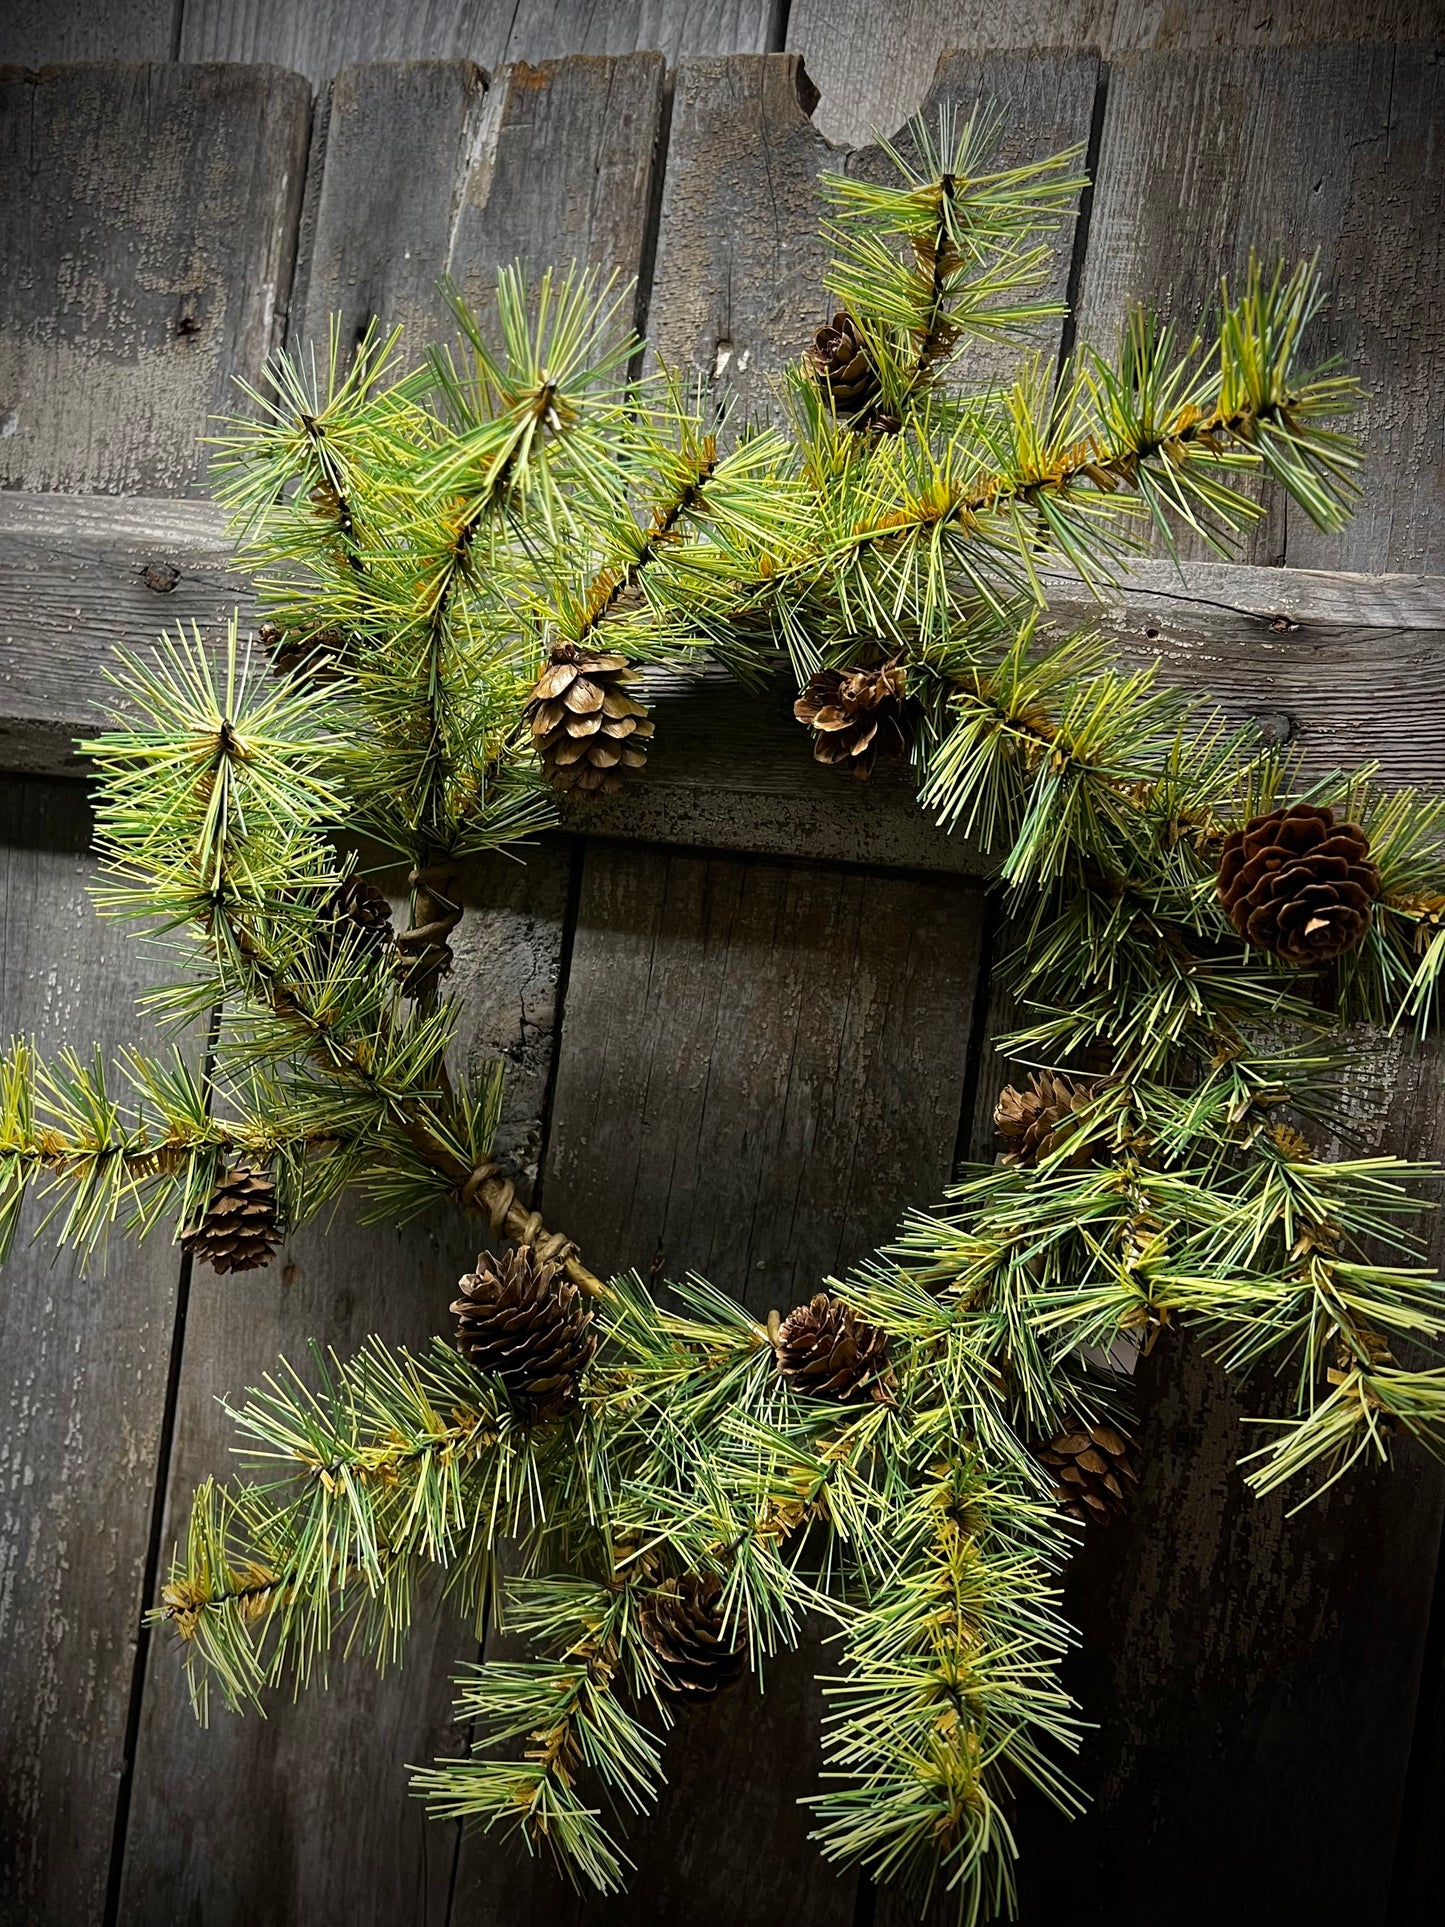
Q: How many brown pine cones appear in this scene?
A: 12